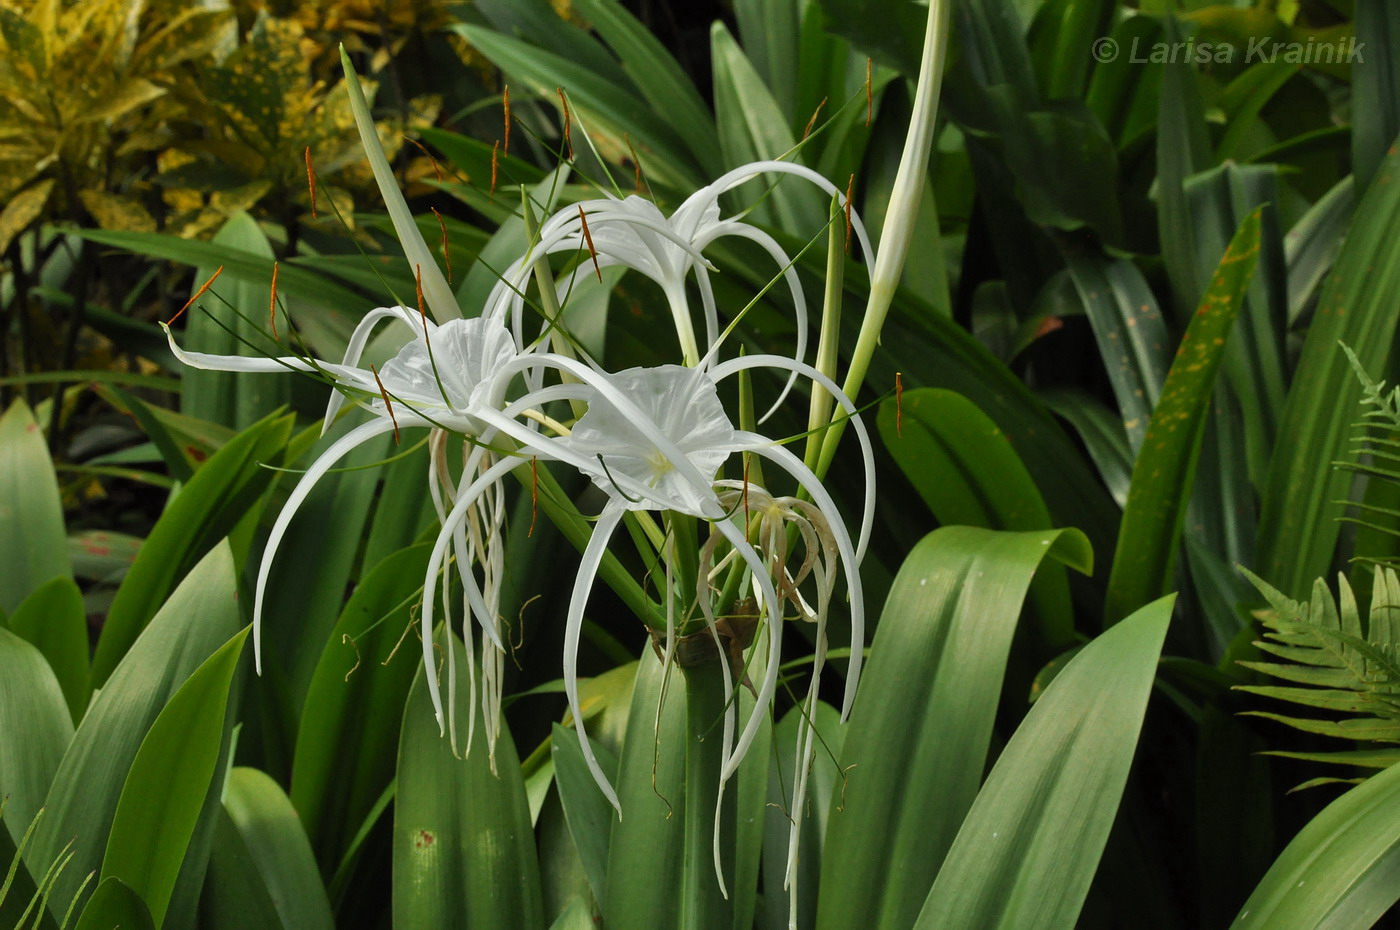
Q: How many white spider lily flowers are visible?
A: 3